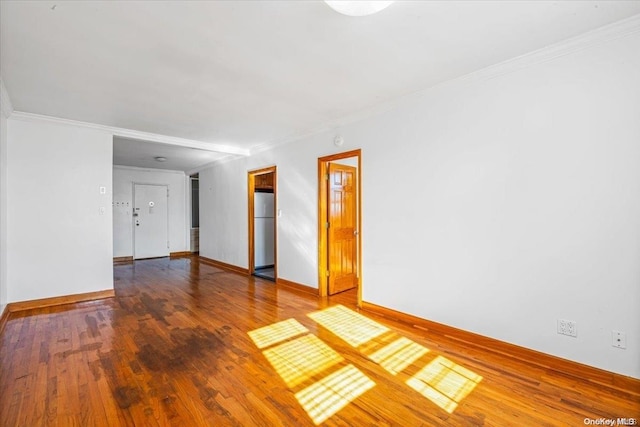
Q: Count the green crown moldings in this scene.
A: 0